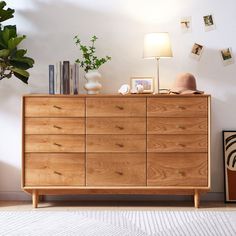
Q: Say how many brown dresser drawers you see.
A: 12